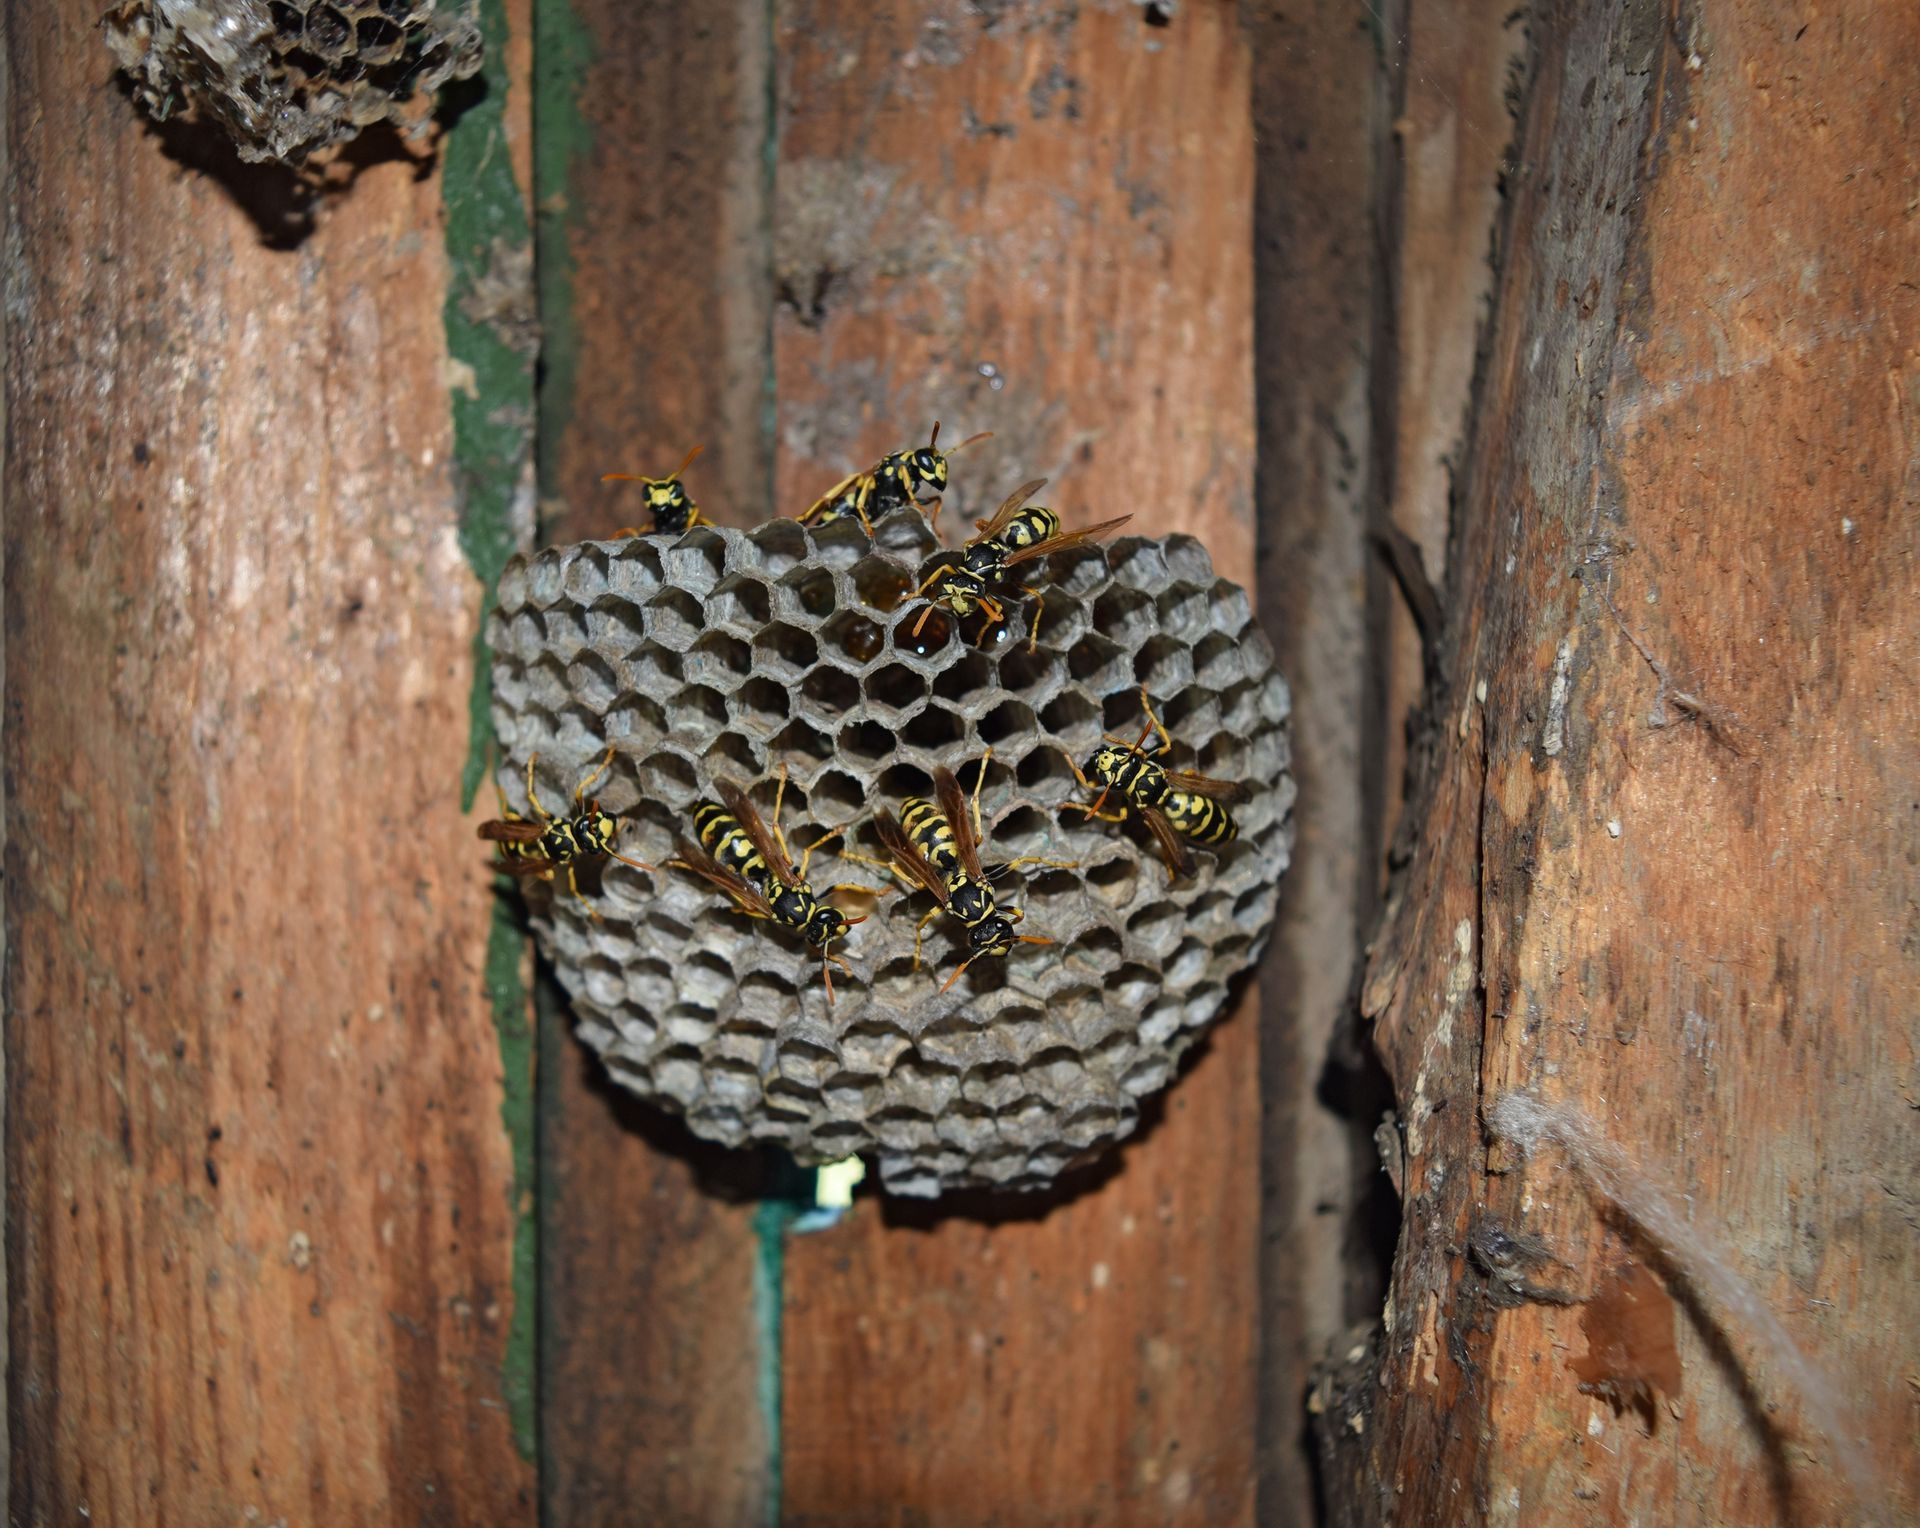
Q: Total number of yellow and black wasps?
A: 7